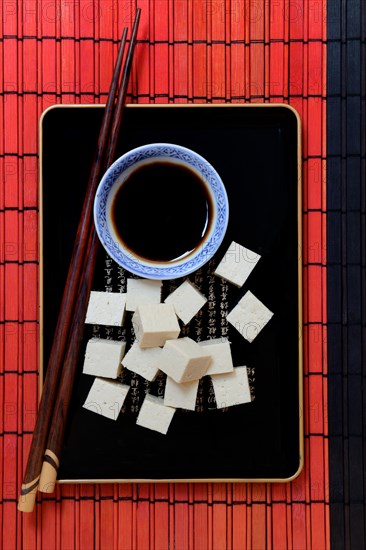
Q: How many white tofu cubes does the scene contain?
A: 14